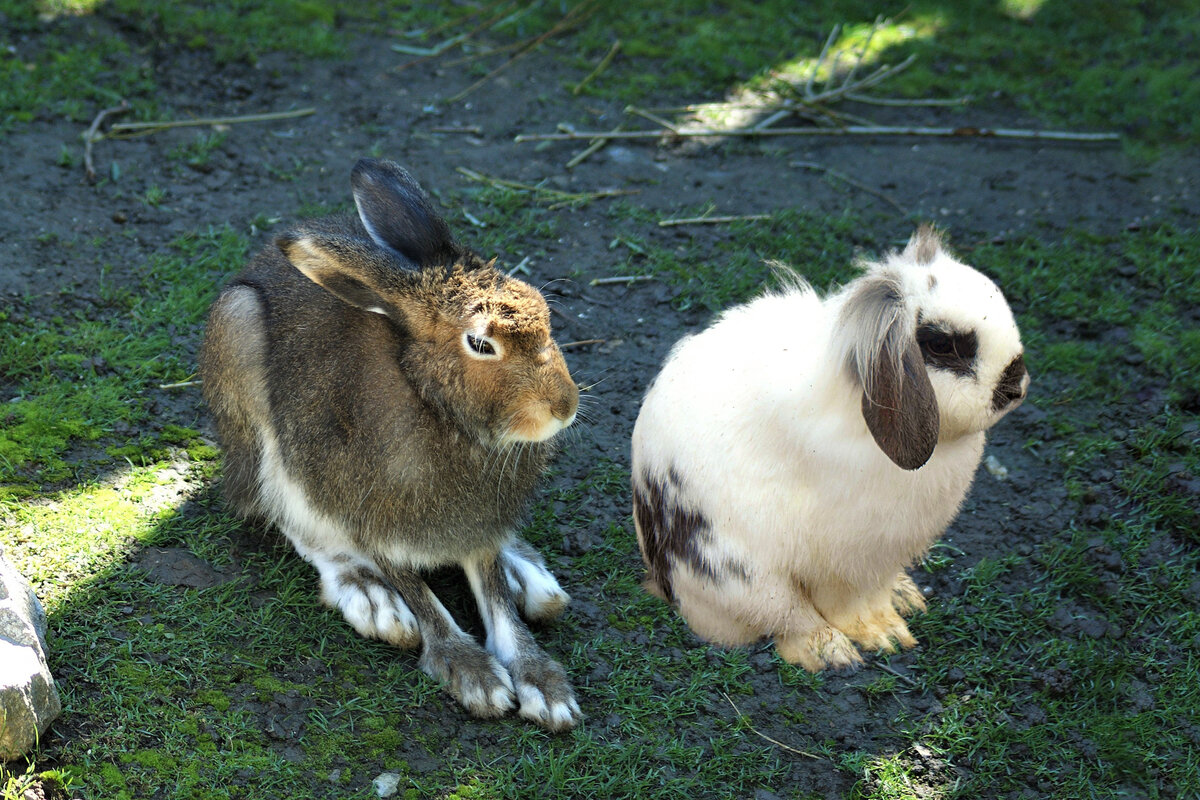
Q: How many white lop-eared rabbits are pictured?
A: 1